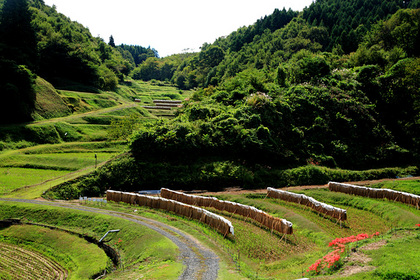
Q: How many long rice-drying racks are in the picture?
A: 4